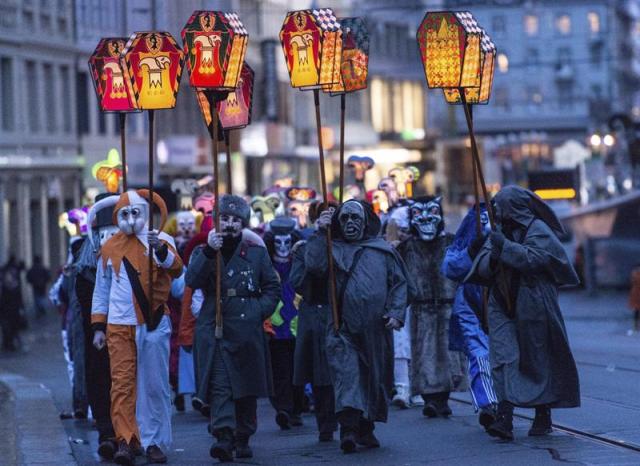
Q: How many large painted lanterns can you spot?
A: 8